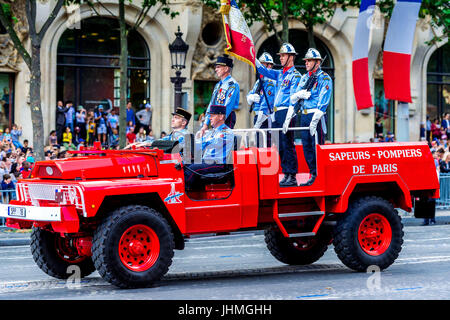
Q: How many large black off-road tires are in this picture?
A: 4